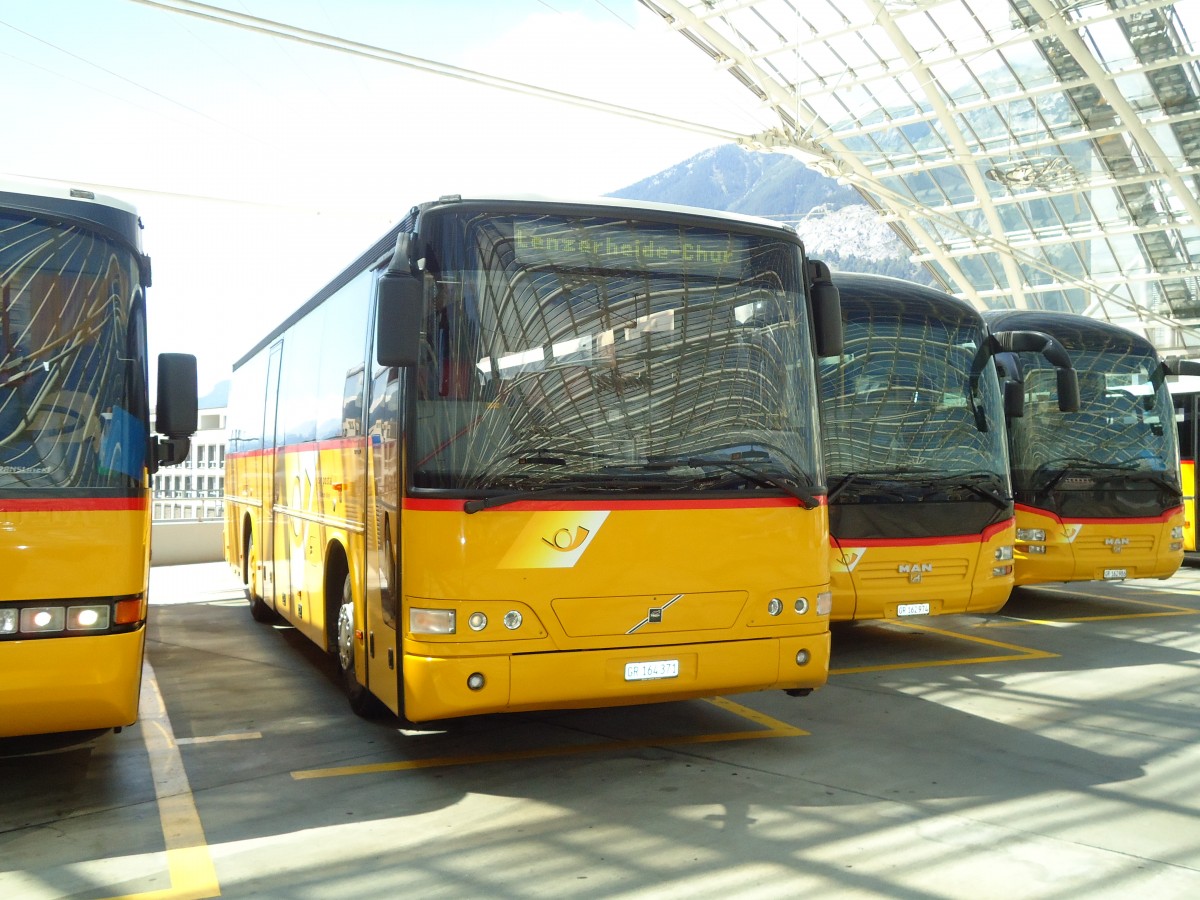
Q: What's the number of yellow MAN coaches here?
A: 2